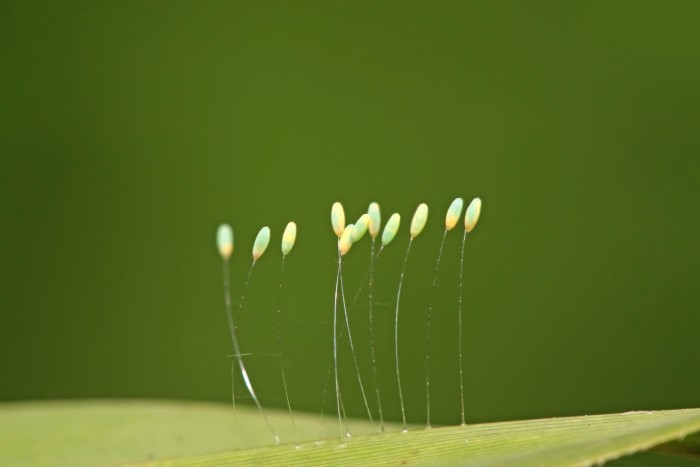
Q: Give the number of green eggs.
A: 11